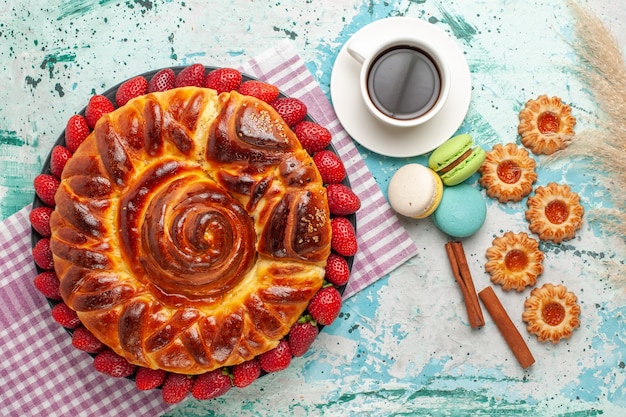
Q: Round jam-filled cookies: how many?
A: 5